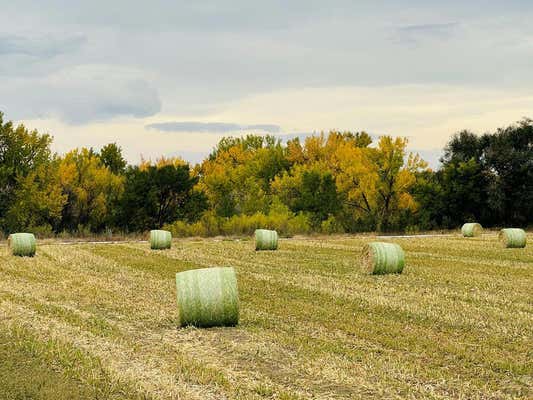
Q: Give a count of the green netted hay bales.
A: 7